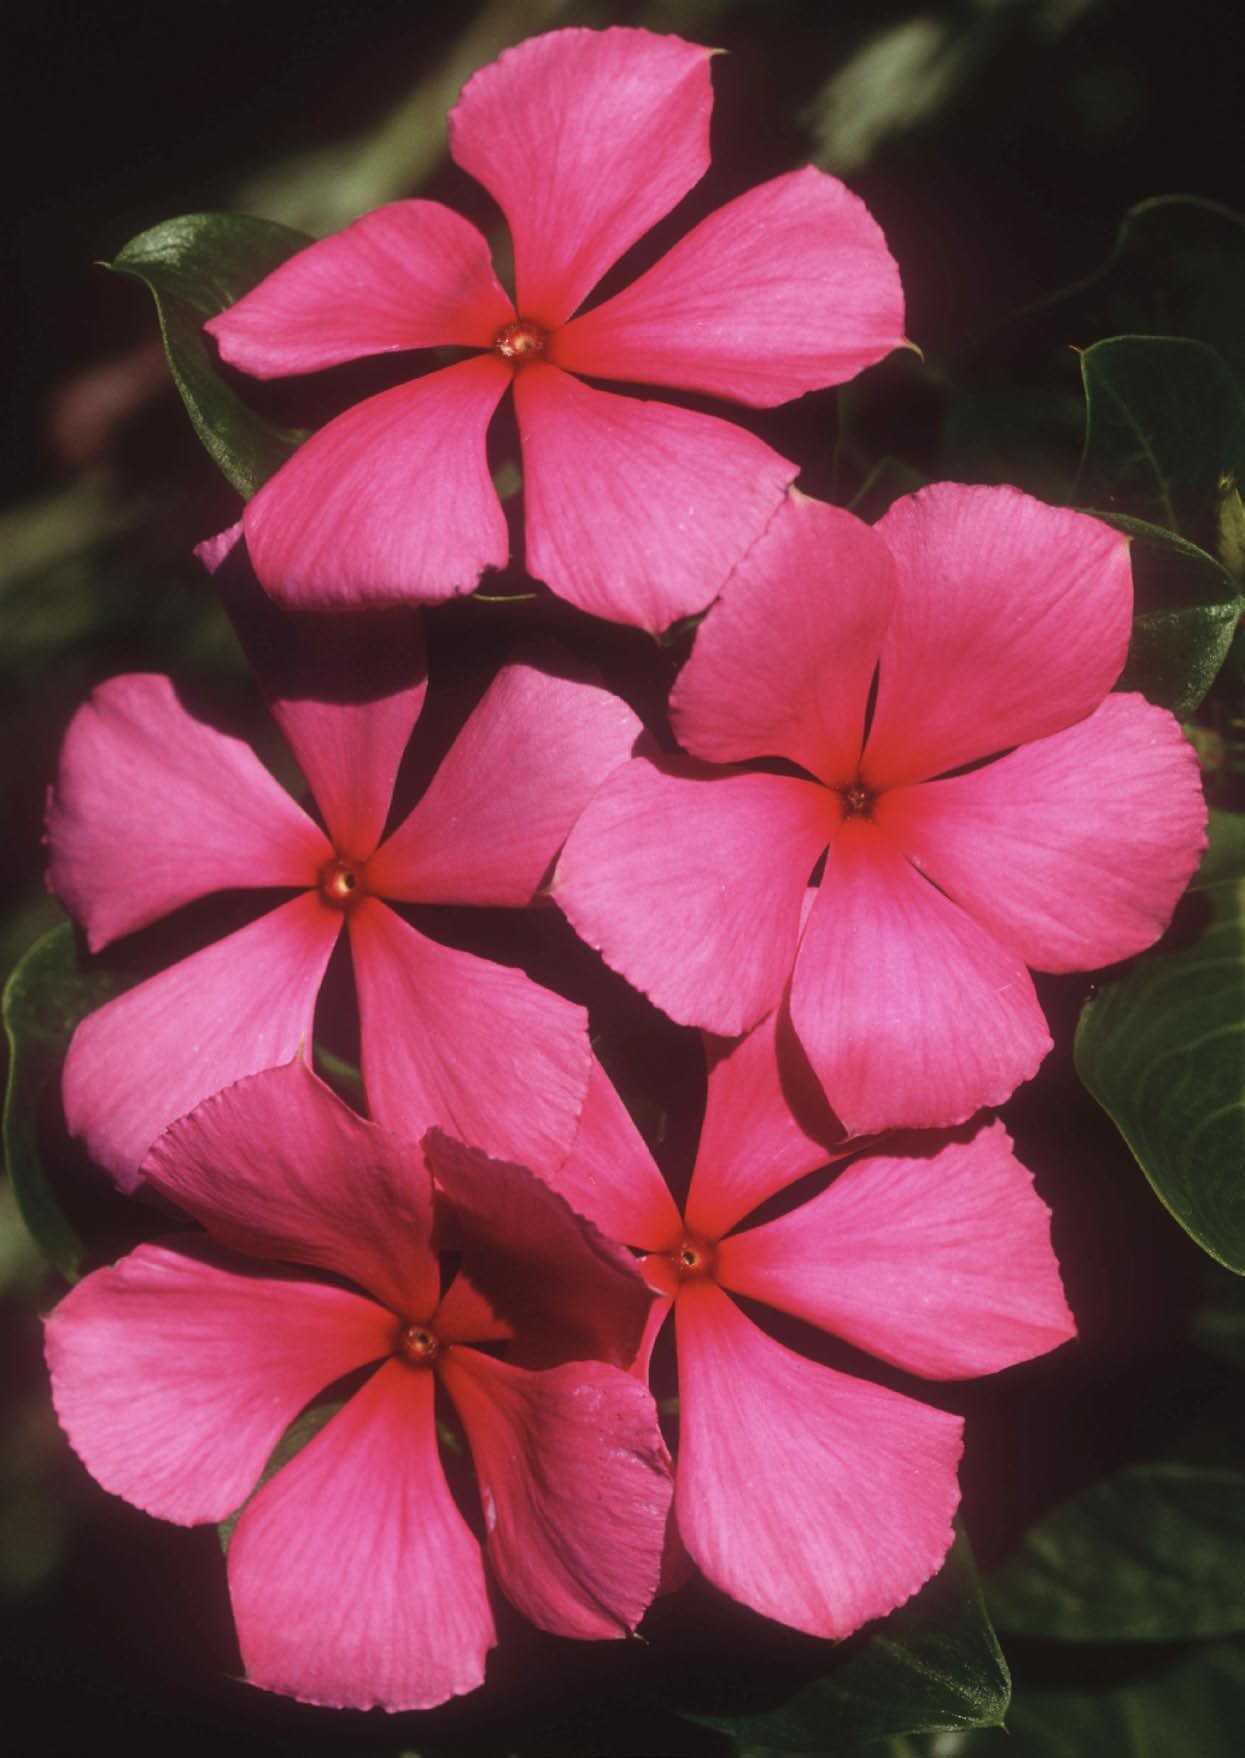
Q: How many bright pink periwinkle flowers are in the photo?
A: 5